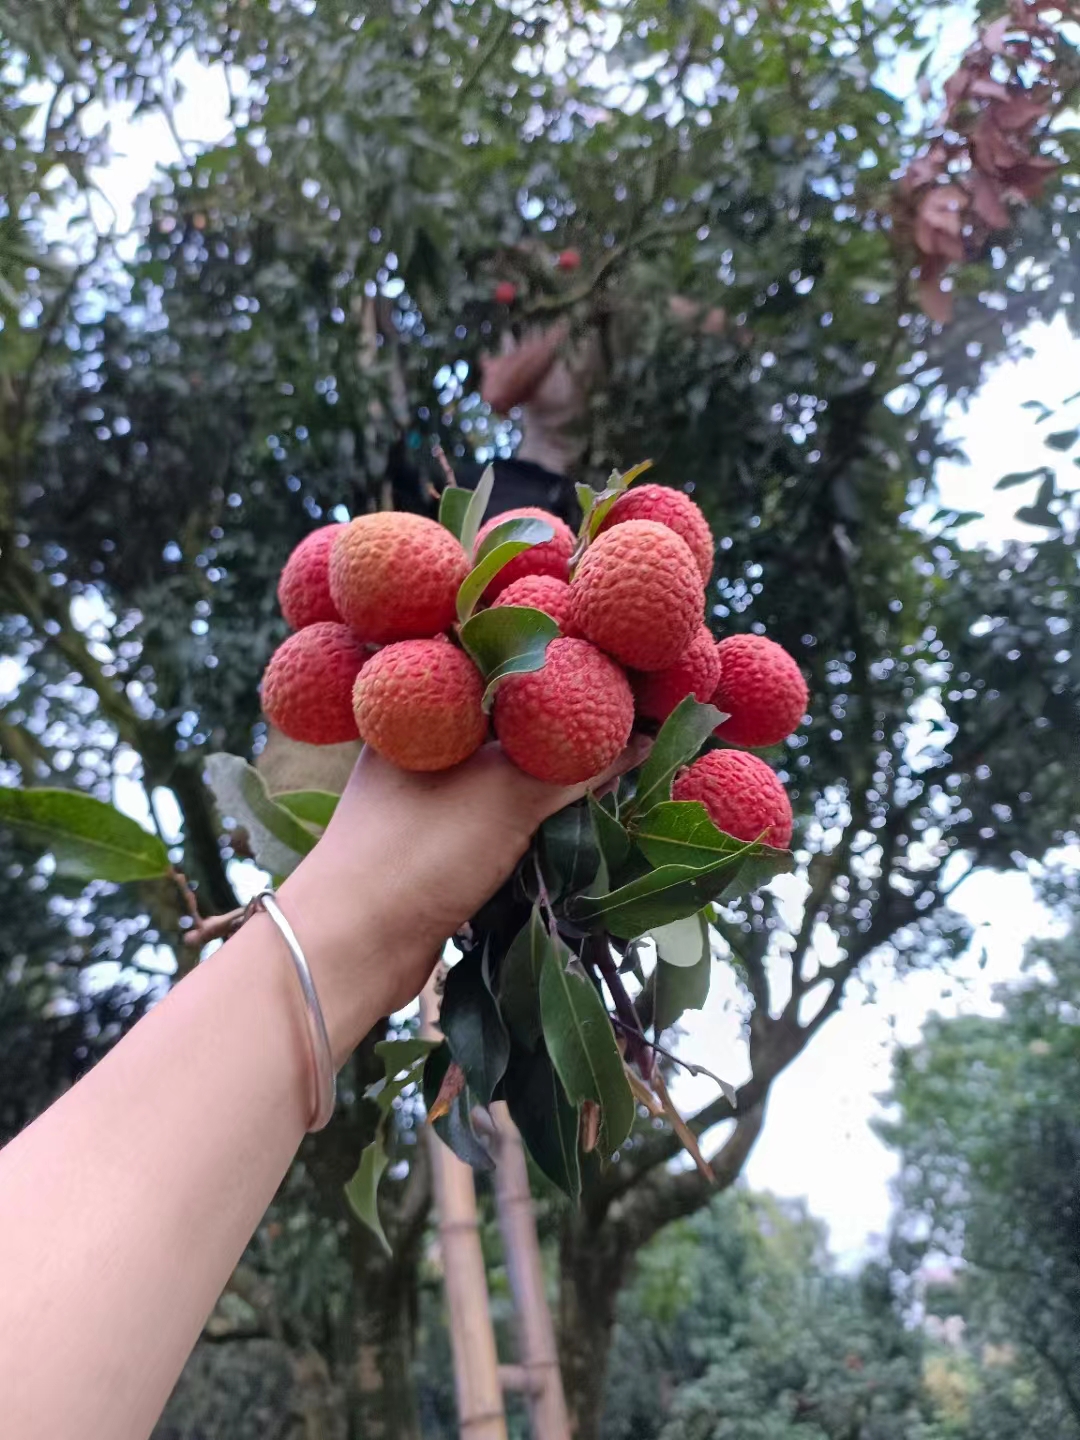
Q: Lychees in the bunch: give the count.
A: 12